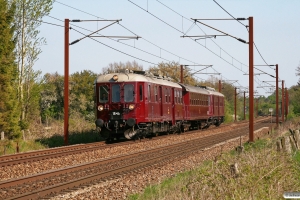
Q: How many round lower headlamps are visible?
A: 2